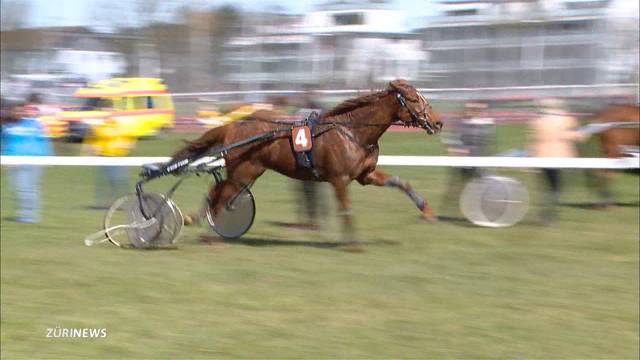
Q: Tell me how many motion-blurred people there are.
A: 5